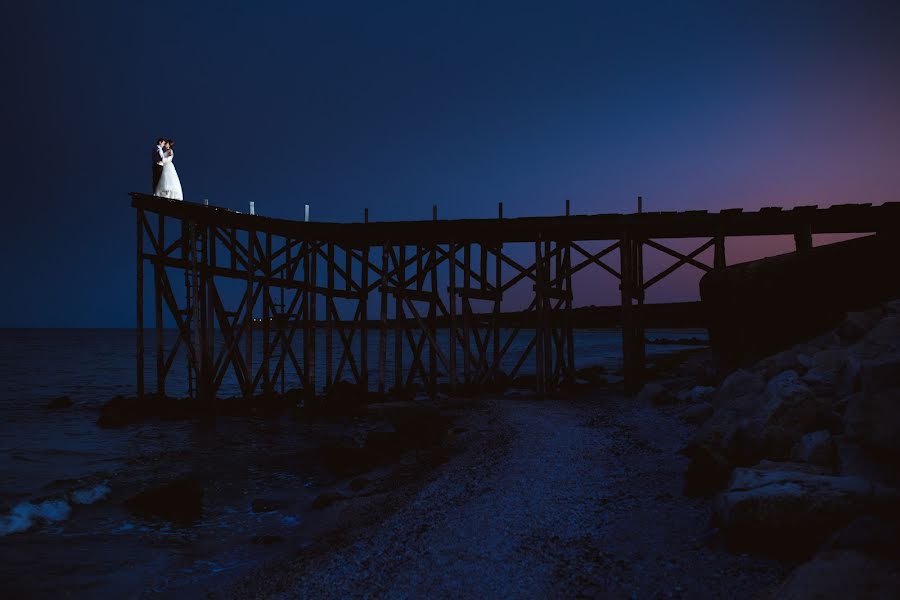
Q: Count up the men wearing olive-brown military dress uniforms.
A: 0